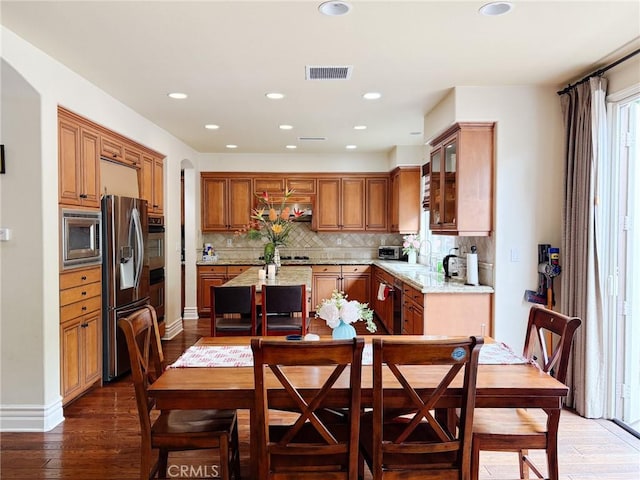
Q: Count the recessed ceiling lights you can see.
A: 11